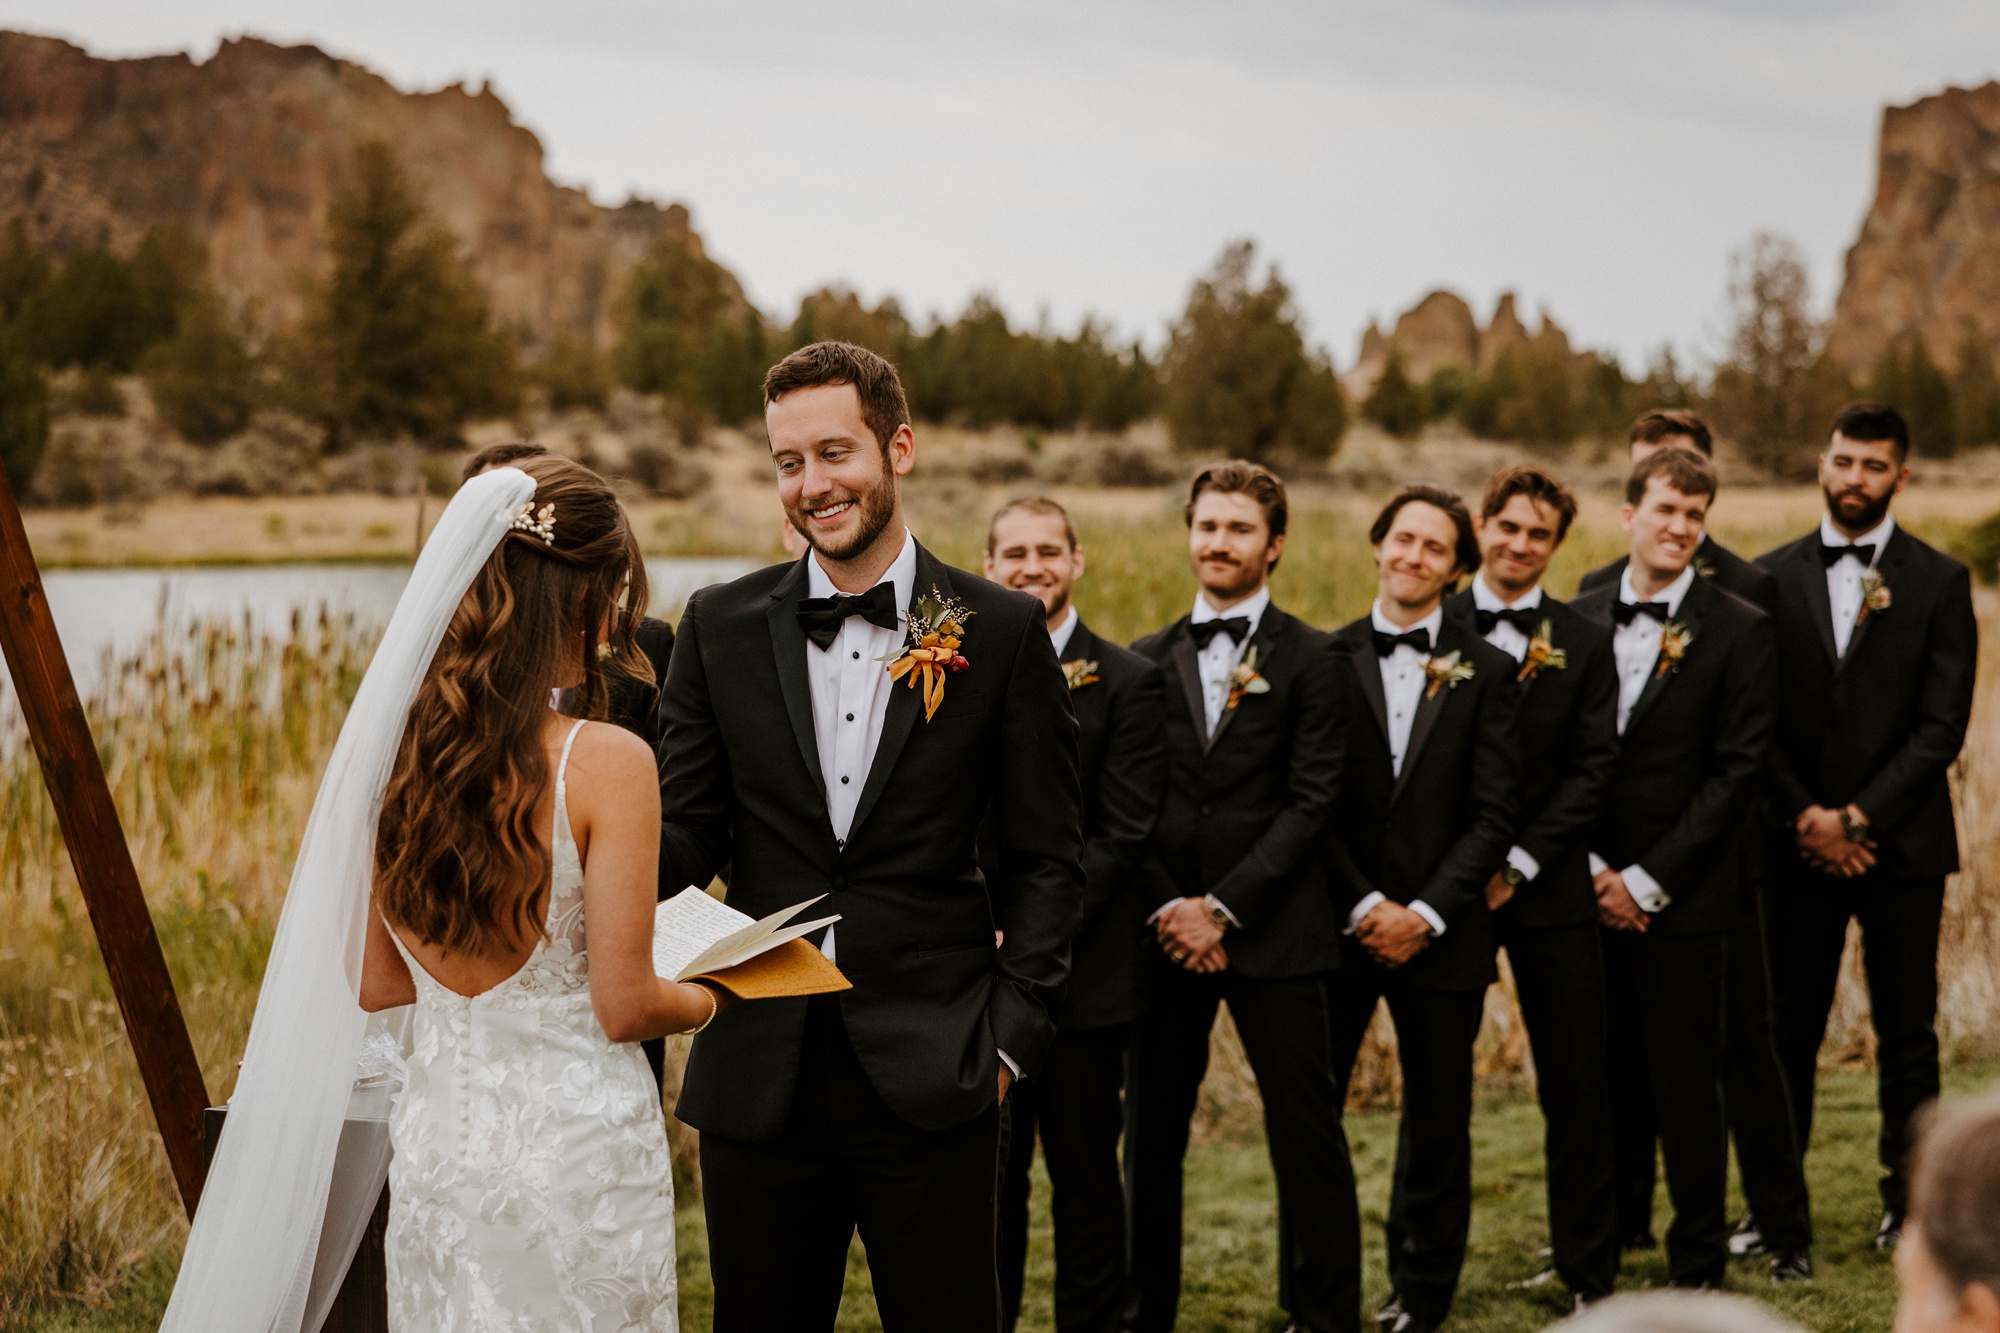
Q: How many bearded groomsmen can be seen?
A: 3